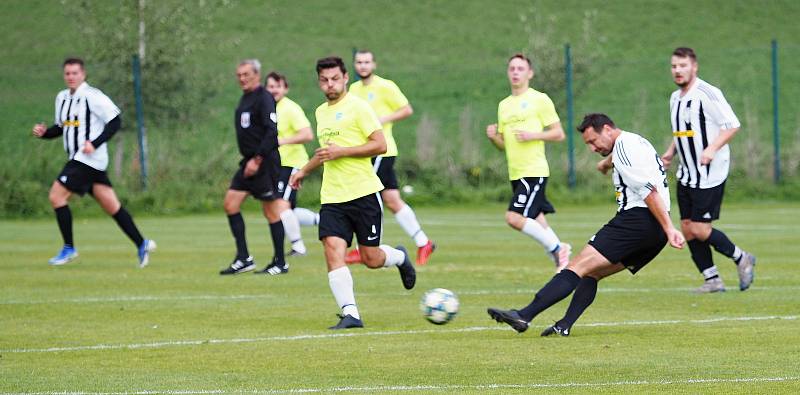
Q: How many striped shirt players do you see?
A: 3